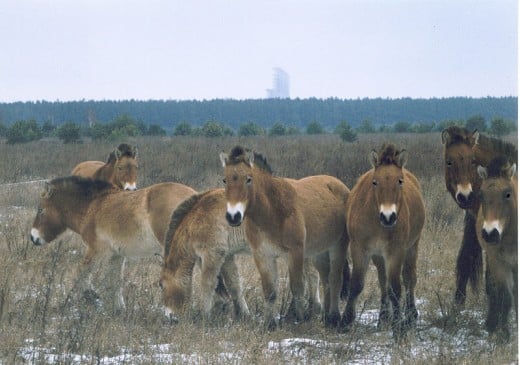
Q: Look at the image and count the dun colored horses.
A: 7